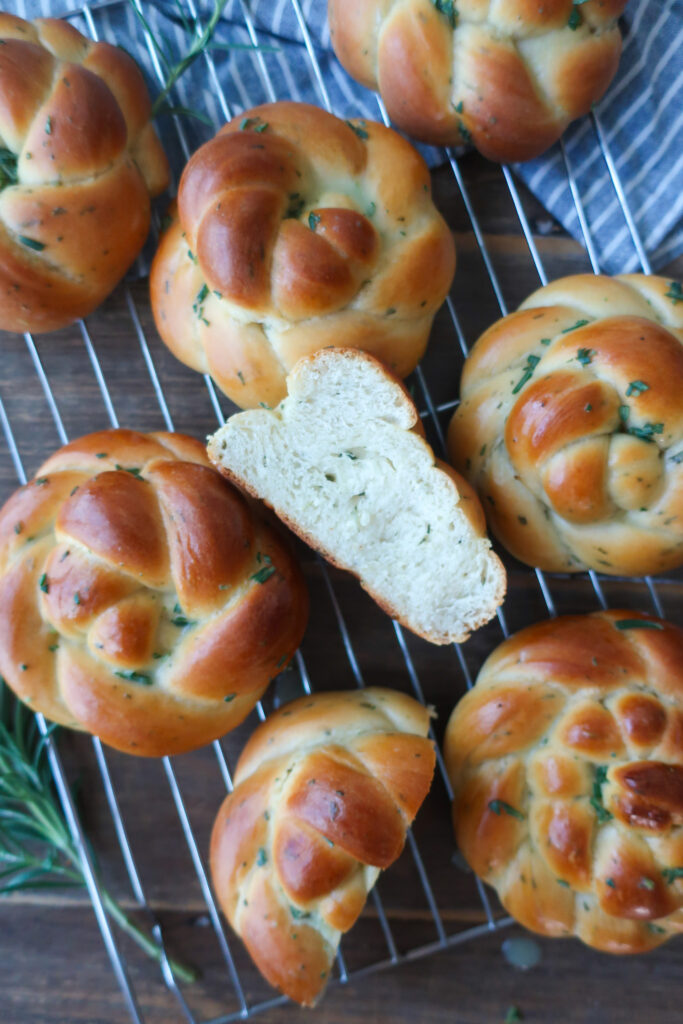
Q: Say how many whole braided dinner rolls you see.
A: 6